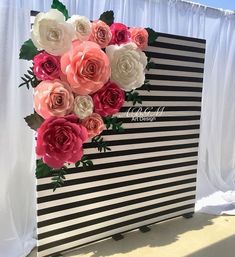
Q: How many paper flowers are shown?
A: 13